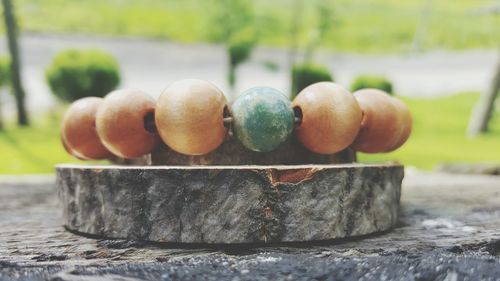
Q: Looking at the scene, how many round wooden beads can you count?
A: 6